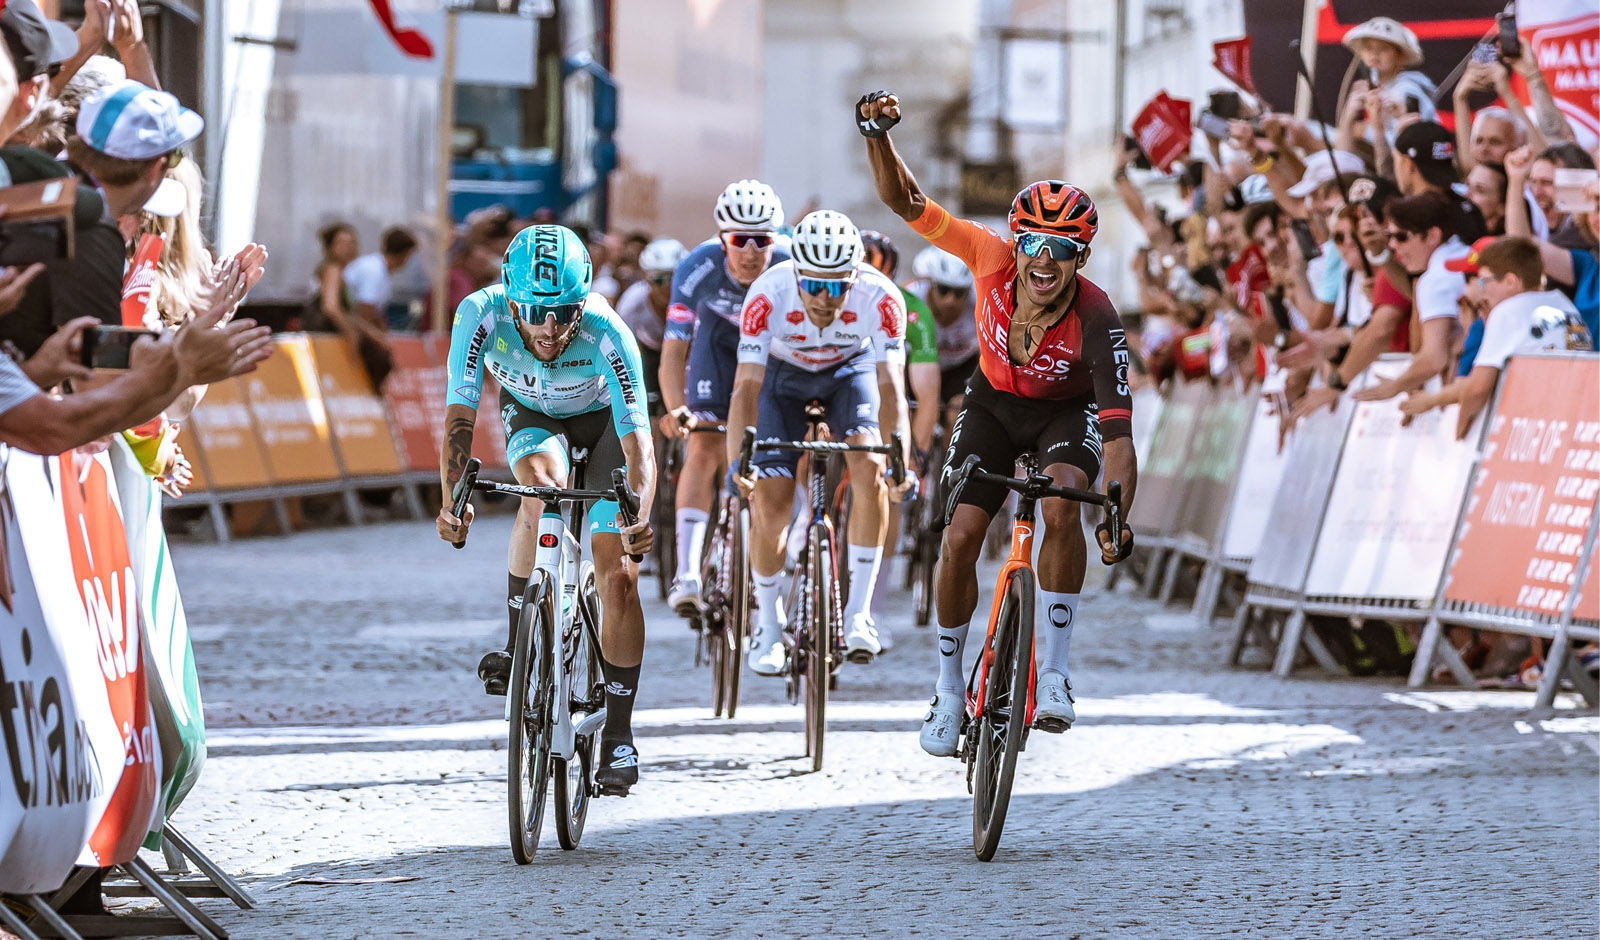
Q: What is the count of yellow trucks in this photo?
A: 0